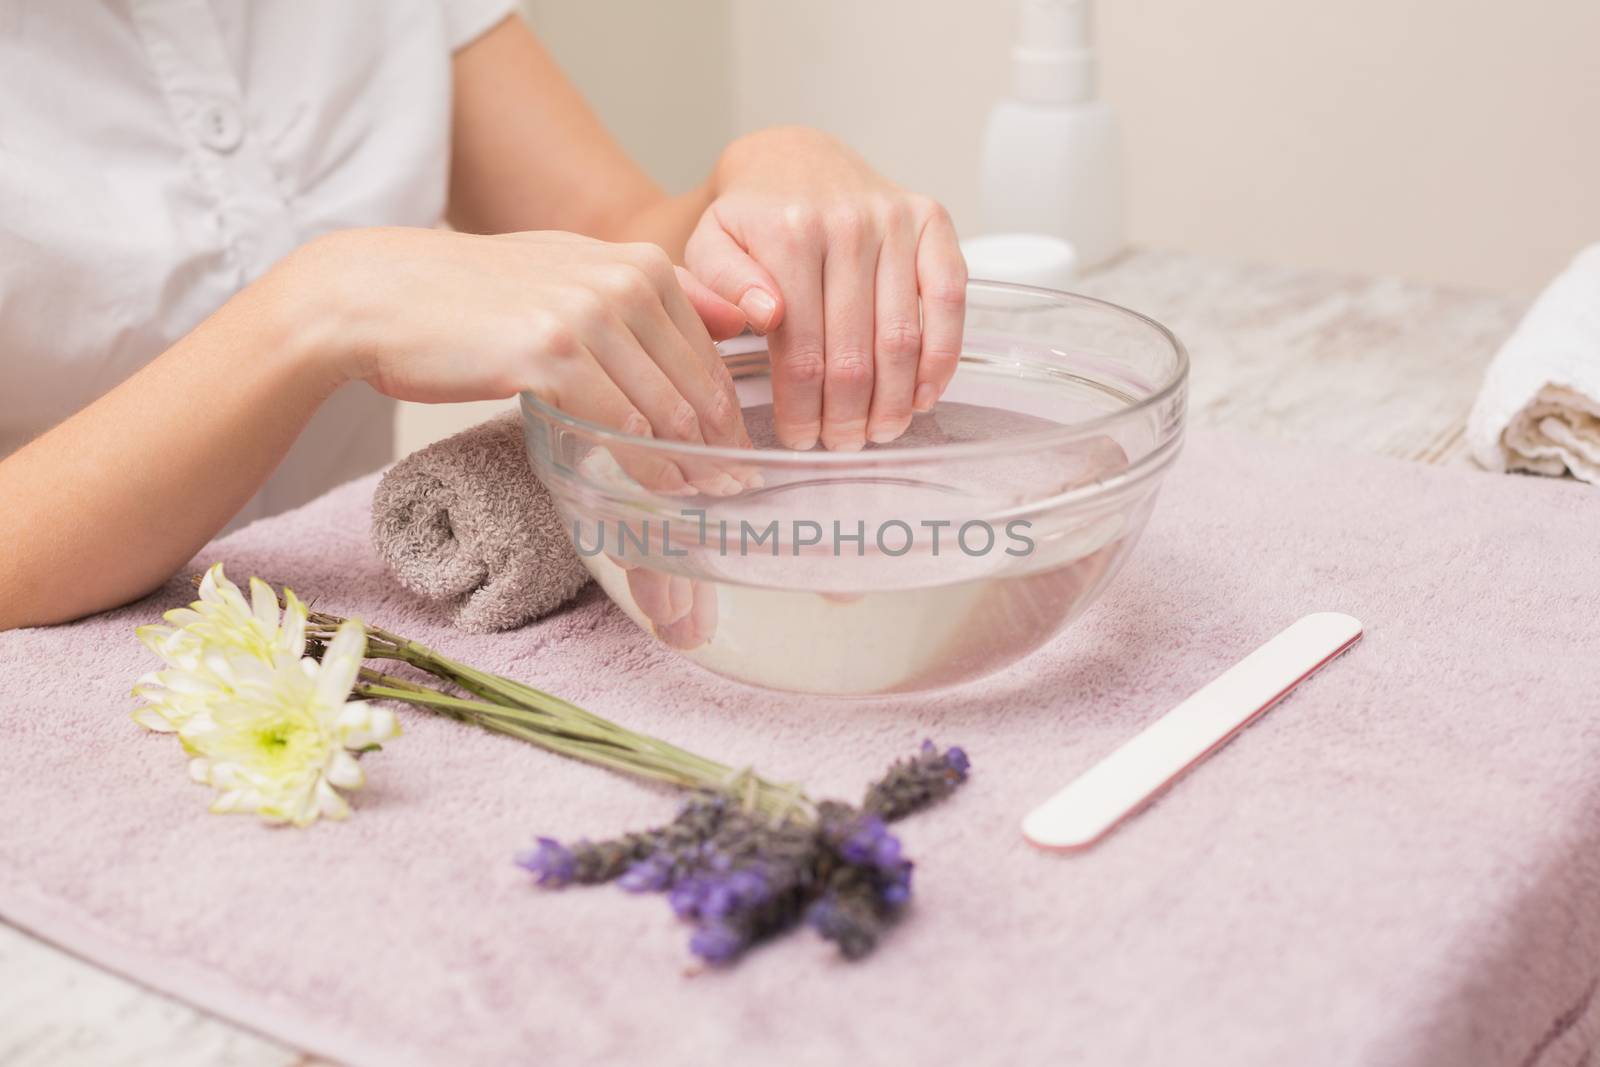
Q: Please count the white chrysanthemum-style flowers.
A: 2